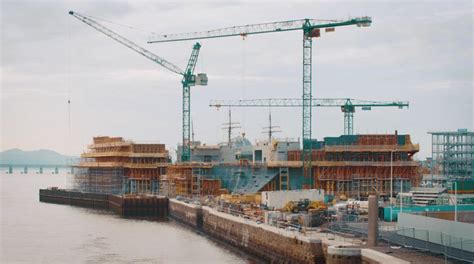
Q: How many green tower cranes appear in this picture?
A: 3